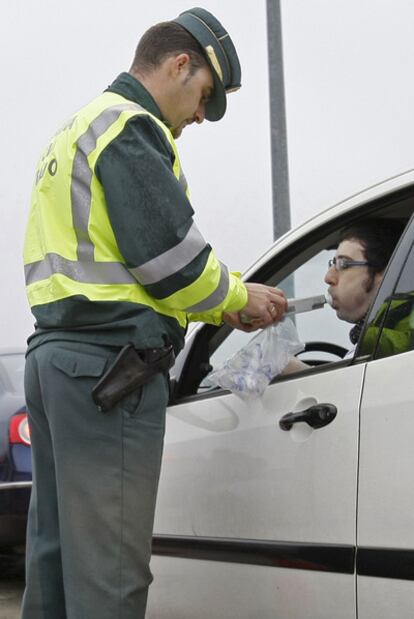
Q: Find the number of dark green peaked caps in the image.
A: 1